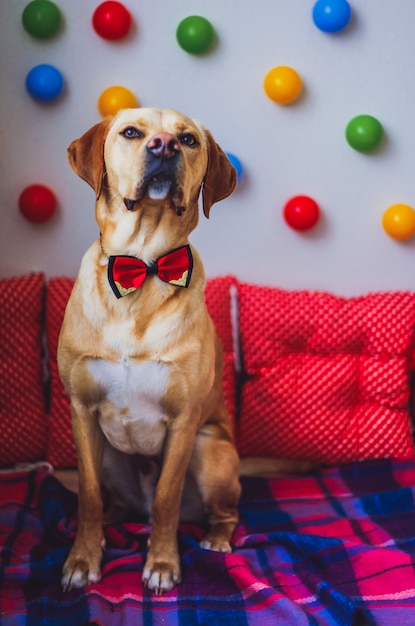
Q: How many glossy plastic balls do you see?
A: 12